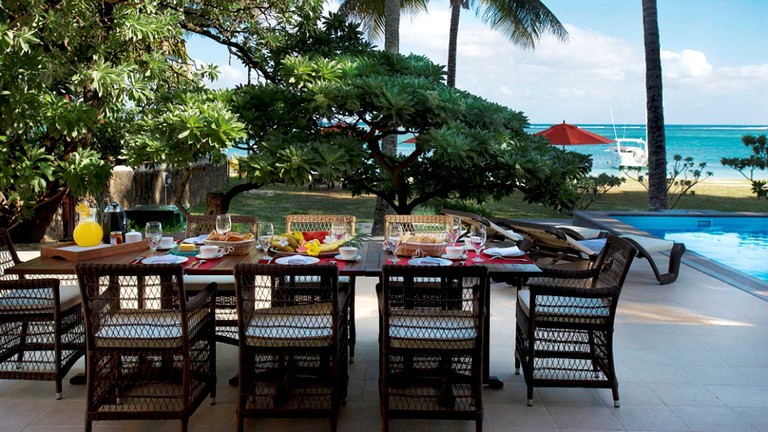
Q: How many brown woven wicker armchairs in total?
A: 8